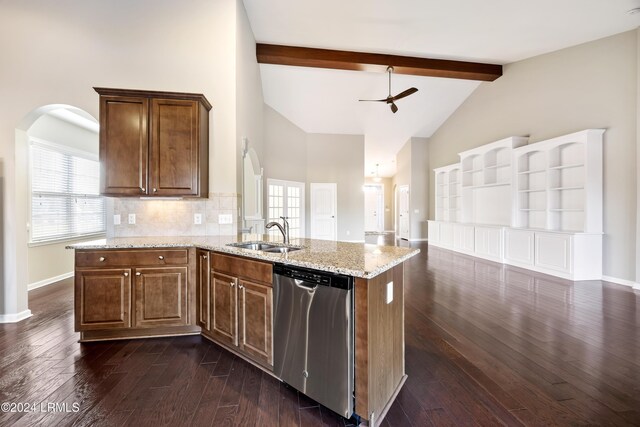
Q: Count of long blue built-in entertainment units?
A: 0